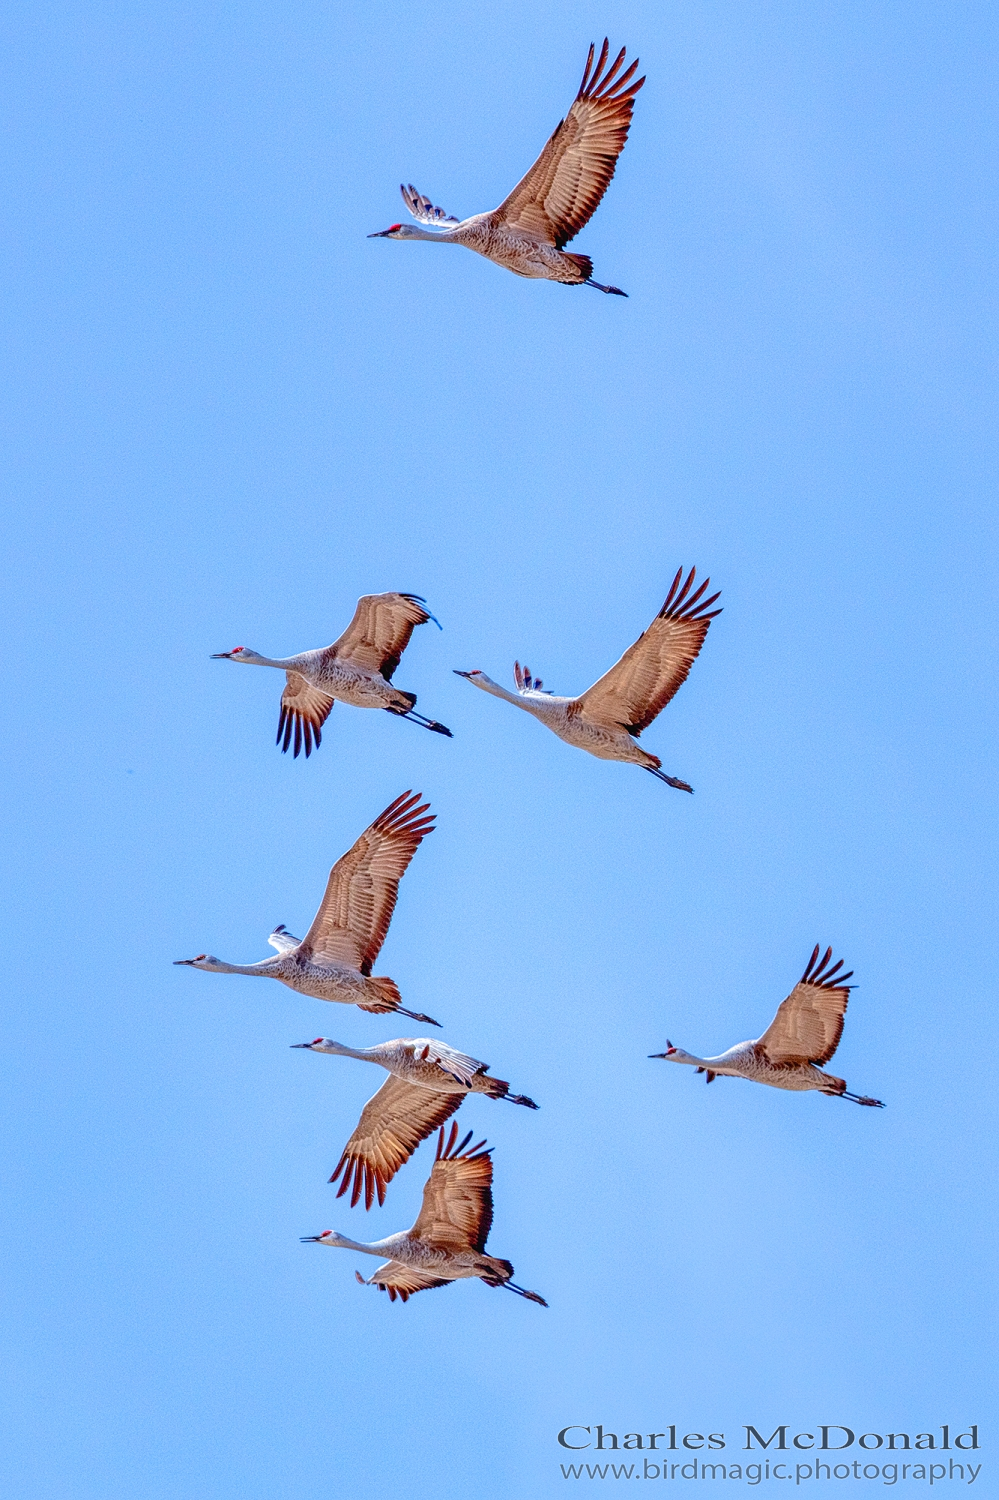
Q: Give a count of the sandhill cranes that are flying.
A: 7